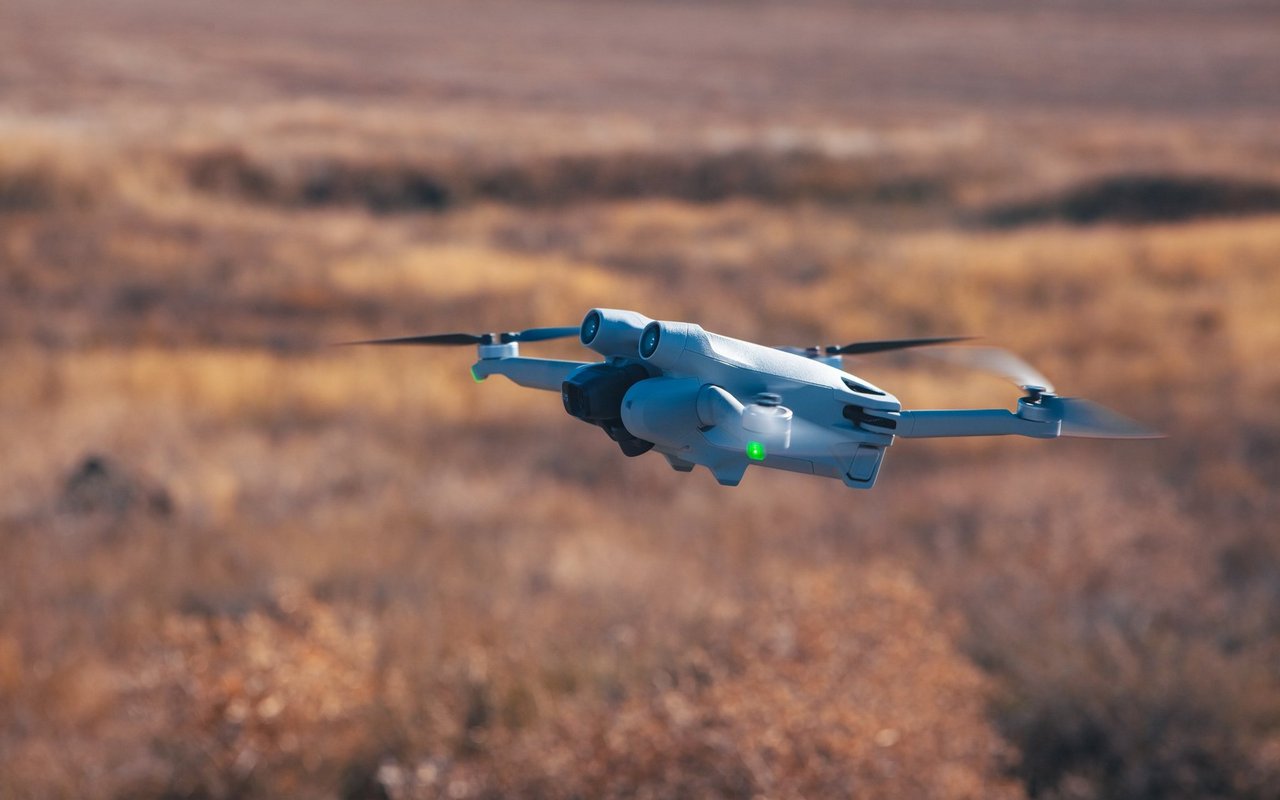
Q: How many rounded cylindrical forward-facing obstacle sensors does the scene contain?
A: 2